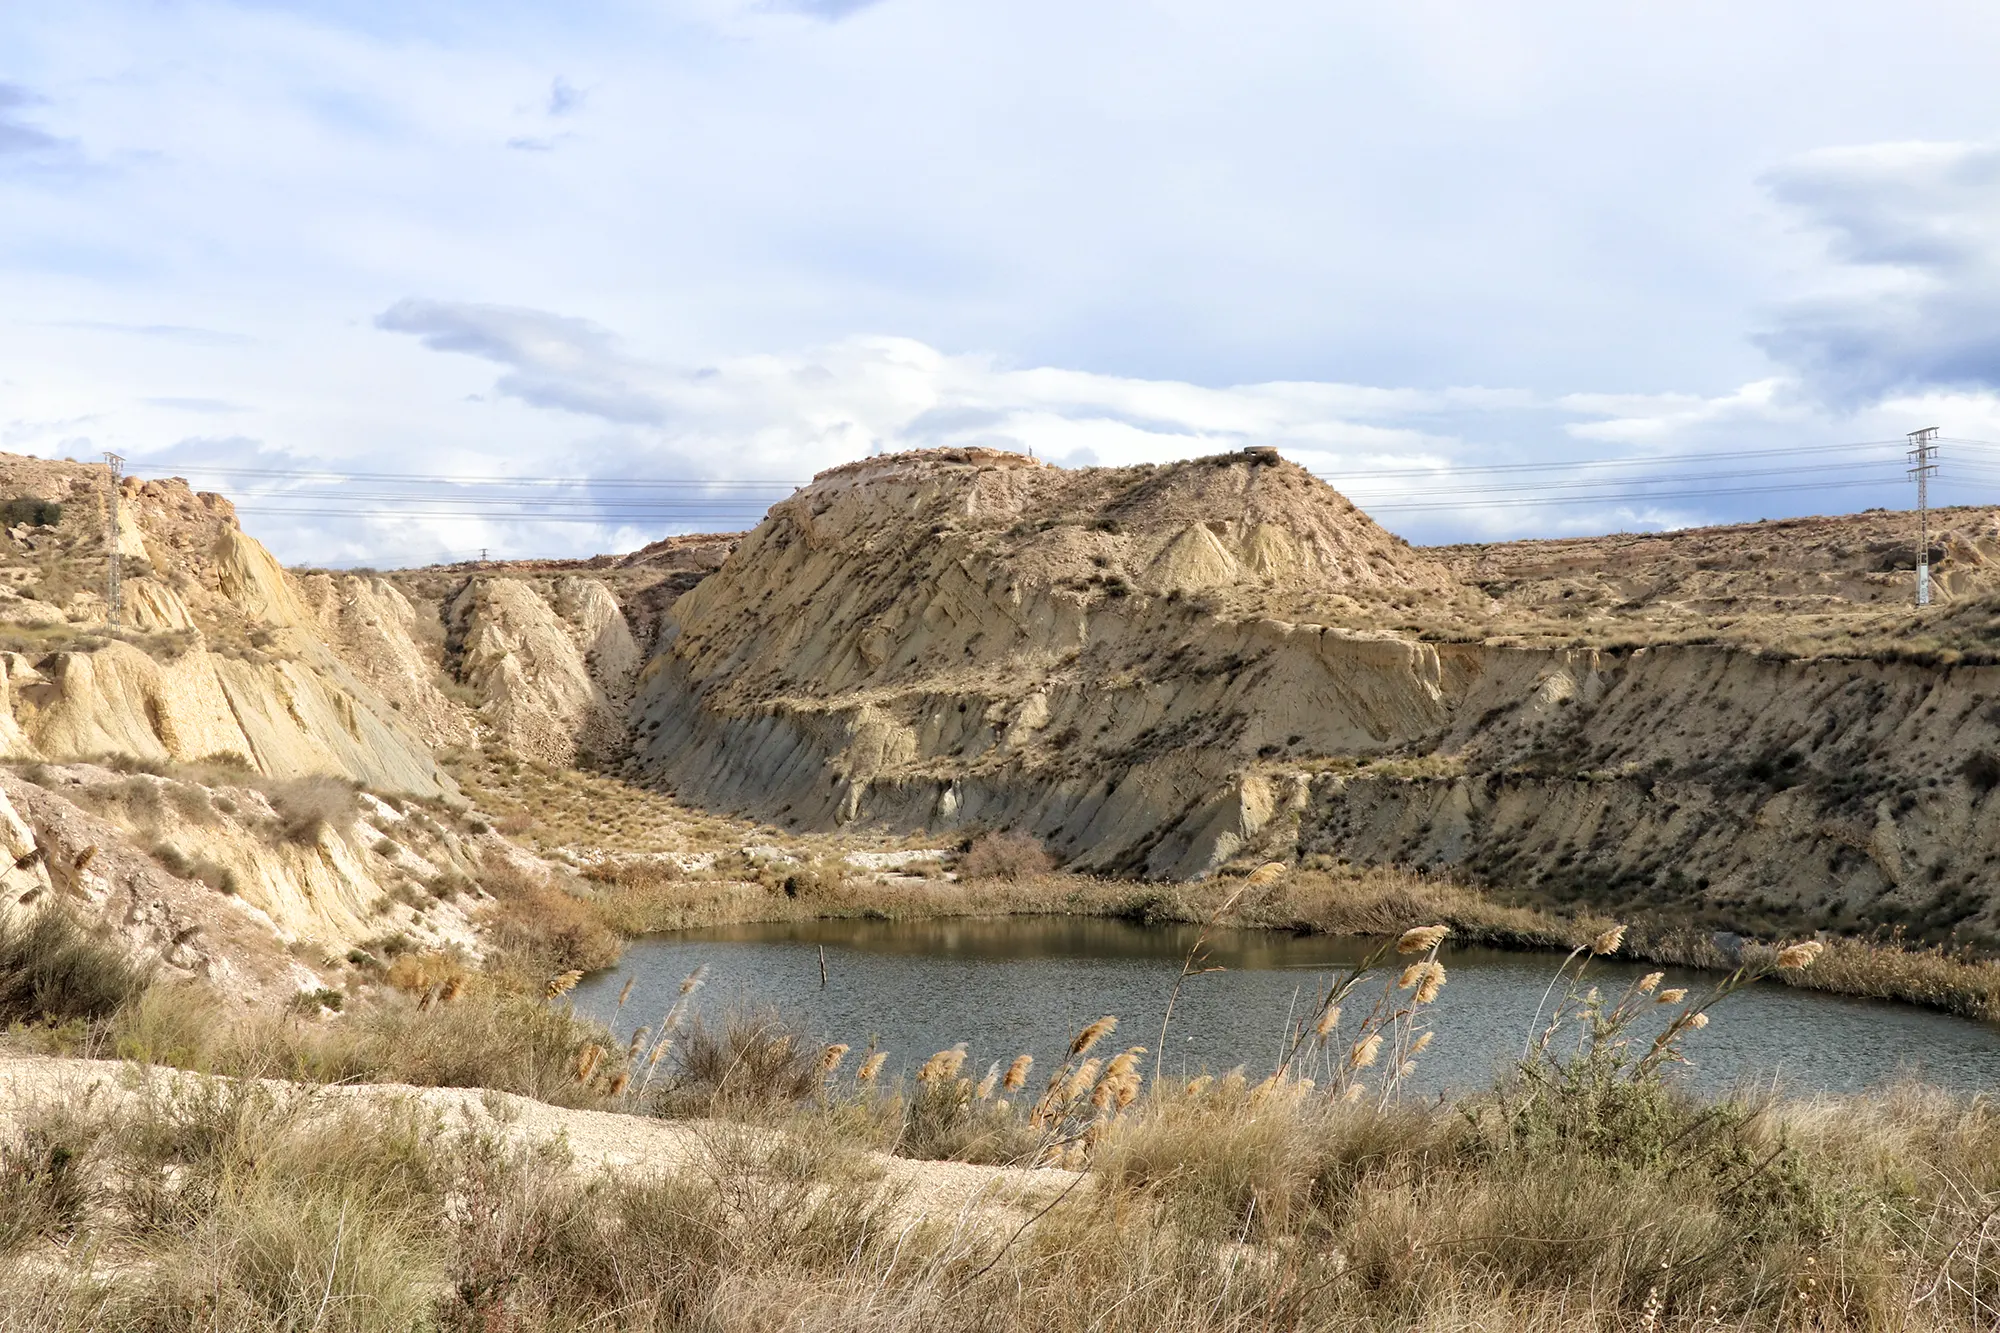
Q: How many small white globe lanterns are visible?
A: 0